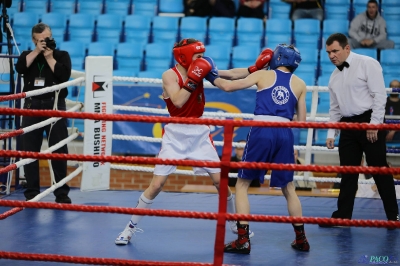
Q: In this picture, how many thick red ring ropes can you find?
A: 4